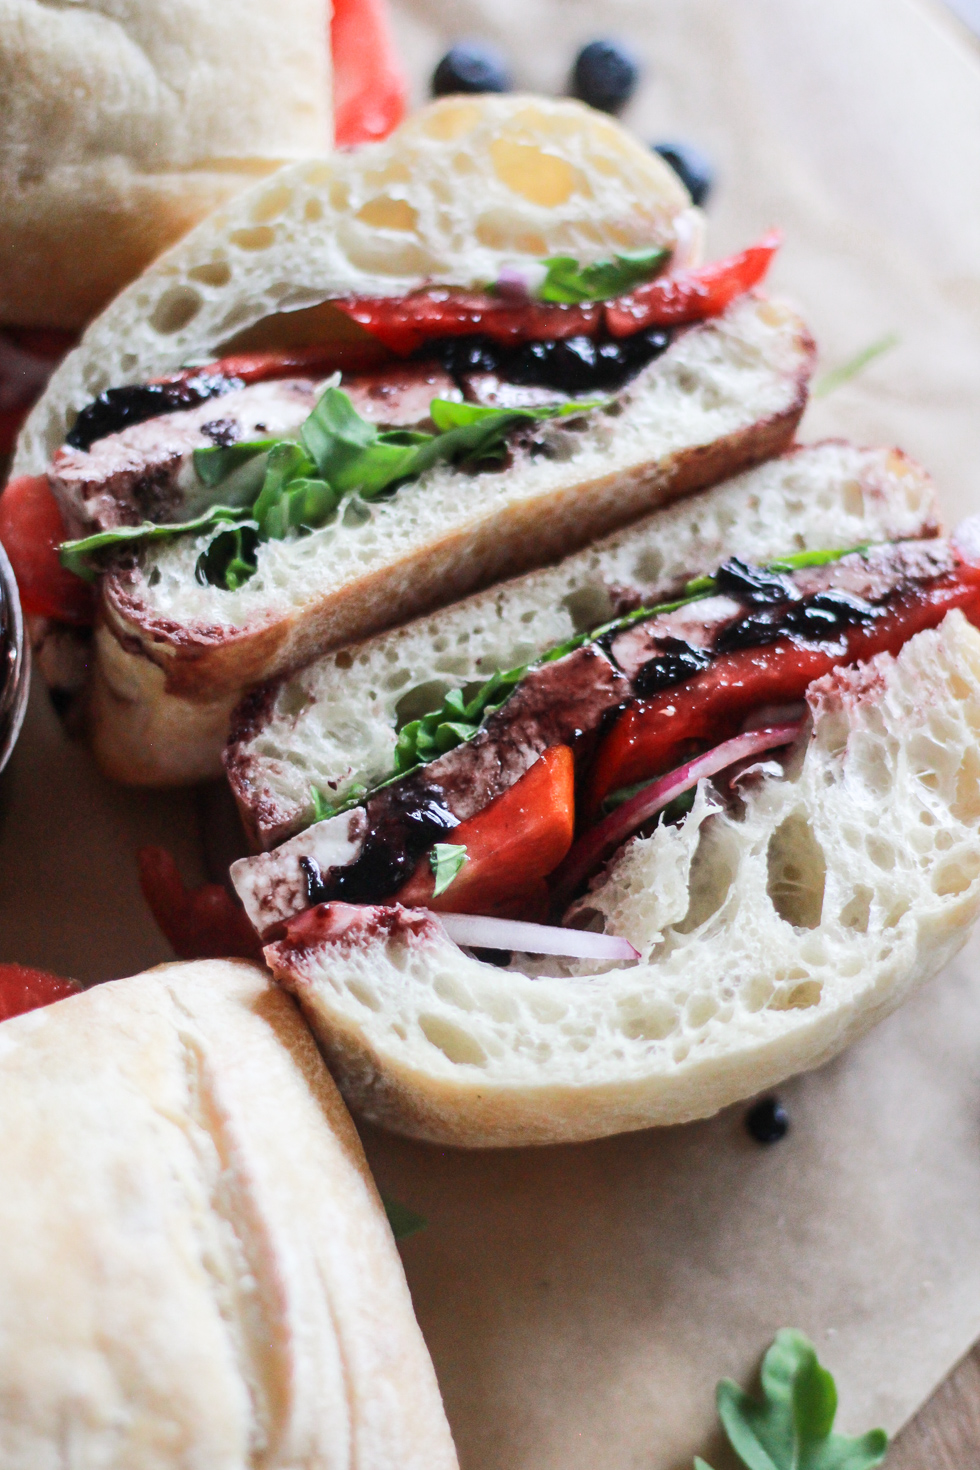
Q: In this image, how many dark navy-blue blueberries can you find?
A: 4